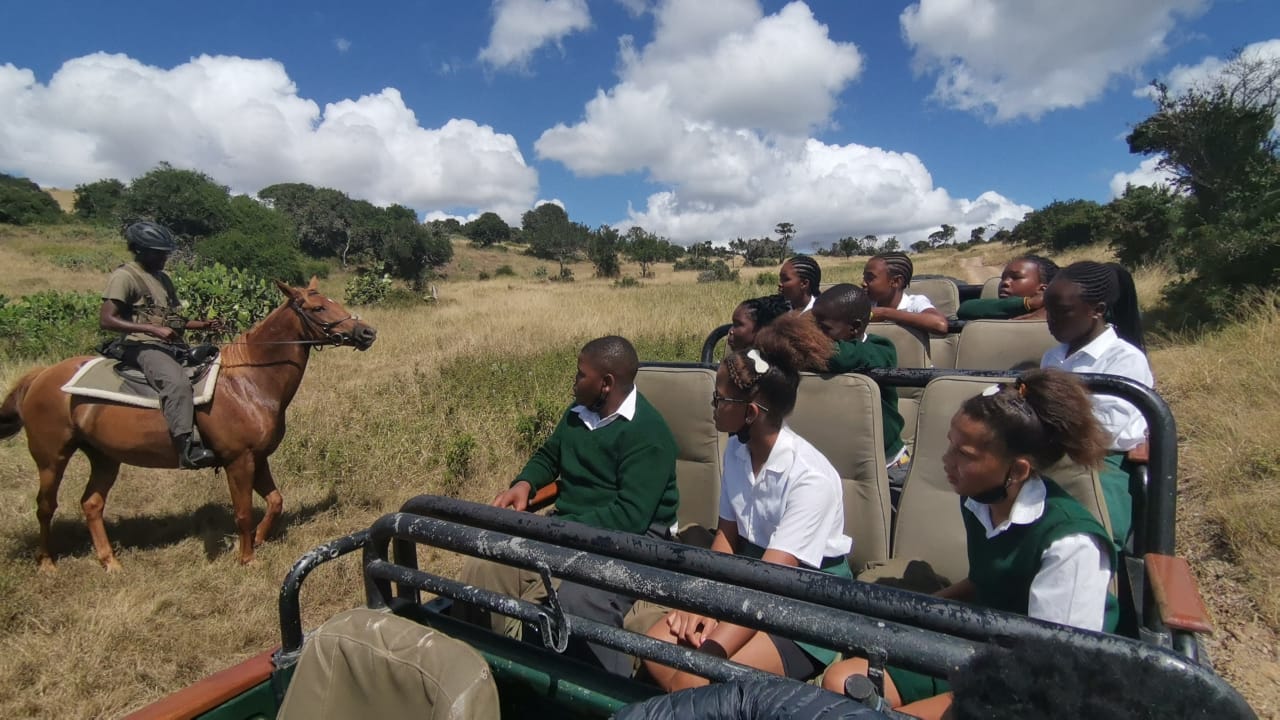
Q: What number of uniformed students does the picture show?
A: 9